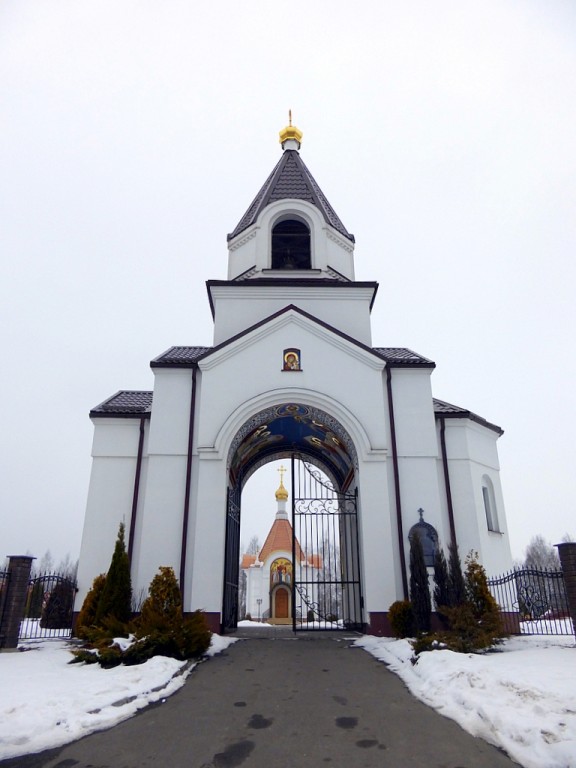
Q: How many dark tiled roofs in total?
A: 5